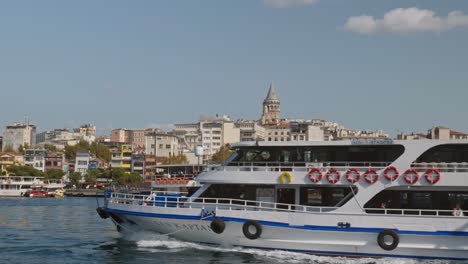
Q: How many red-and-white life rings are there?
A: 7